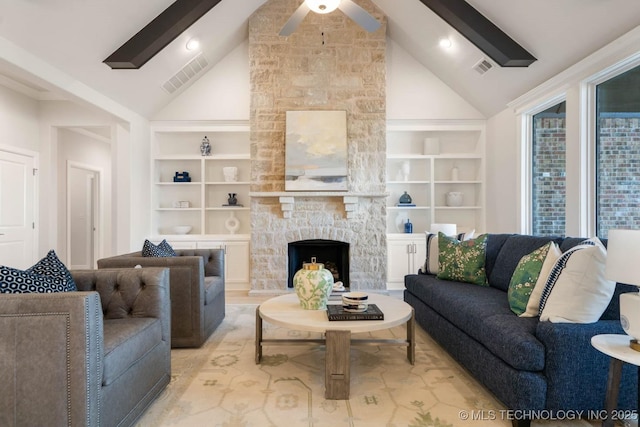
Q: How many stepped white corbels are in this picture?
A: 2